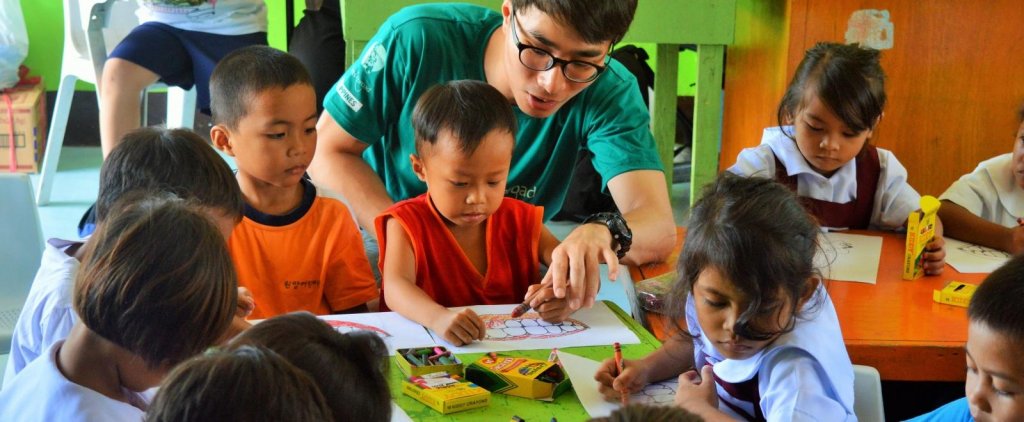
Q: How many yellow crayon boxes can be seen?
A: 5